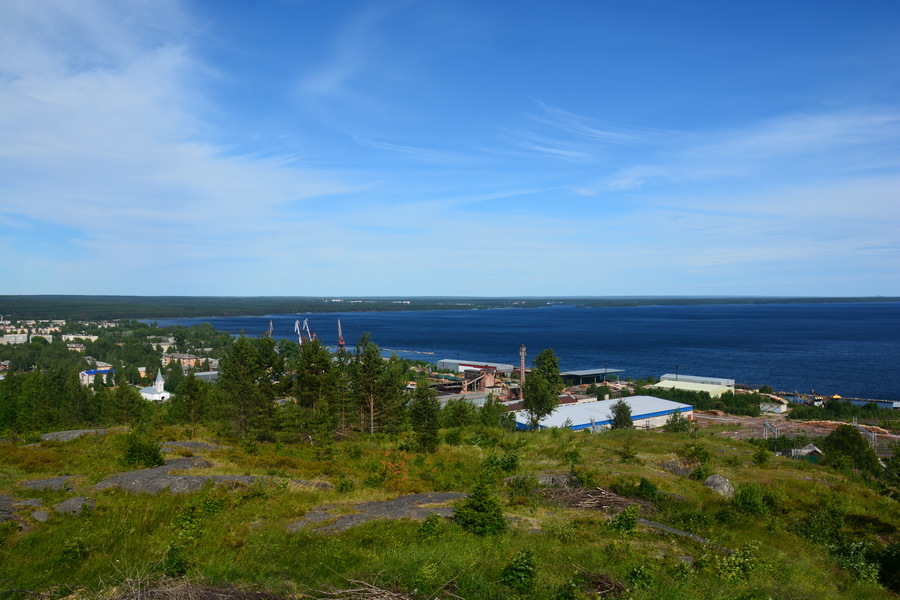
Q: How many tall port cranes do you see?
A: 4